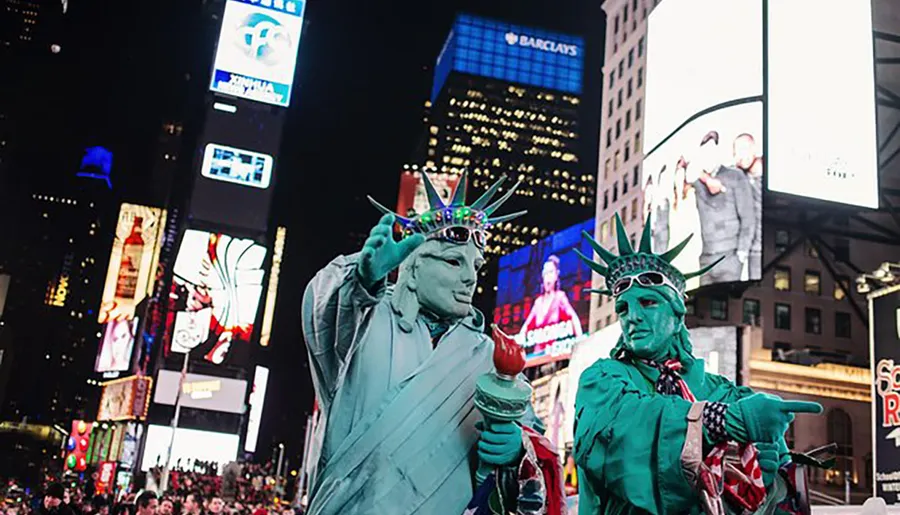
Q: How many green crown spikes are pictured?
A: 13